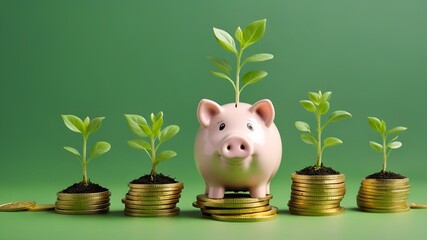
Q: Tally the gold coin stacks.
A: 5